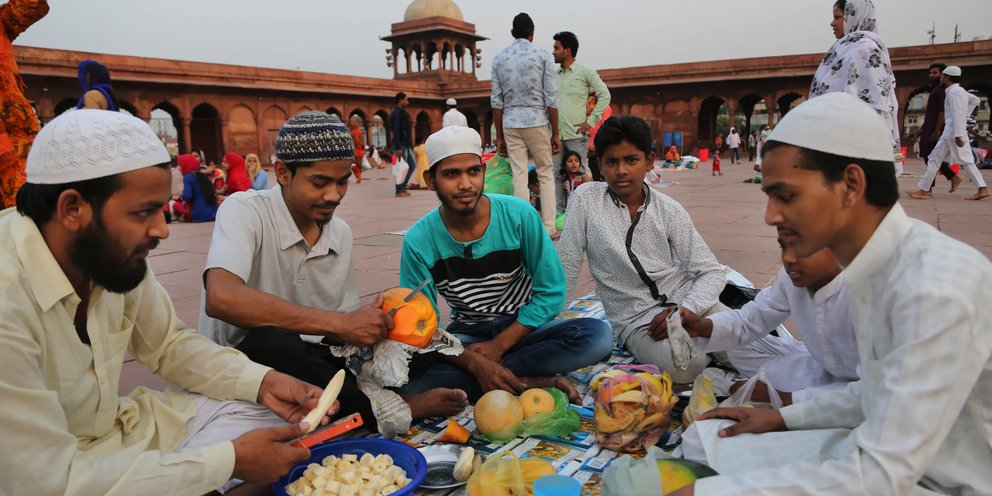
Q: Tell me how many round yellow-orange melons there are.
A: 2